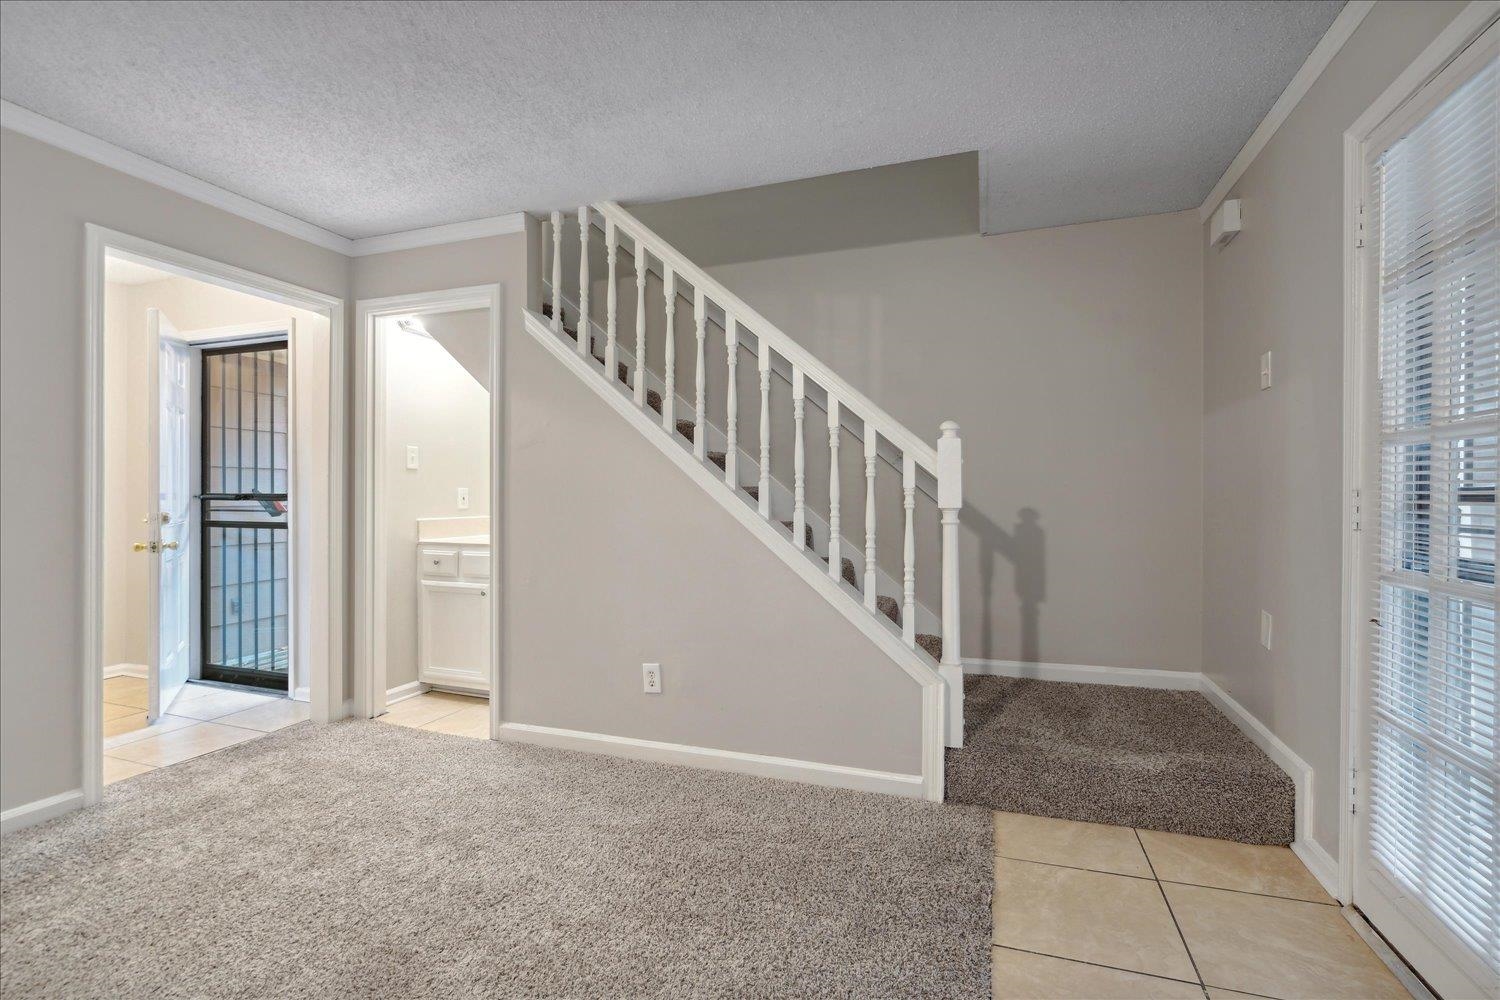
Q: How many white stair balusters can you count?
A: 12